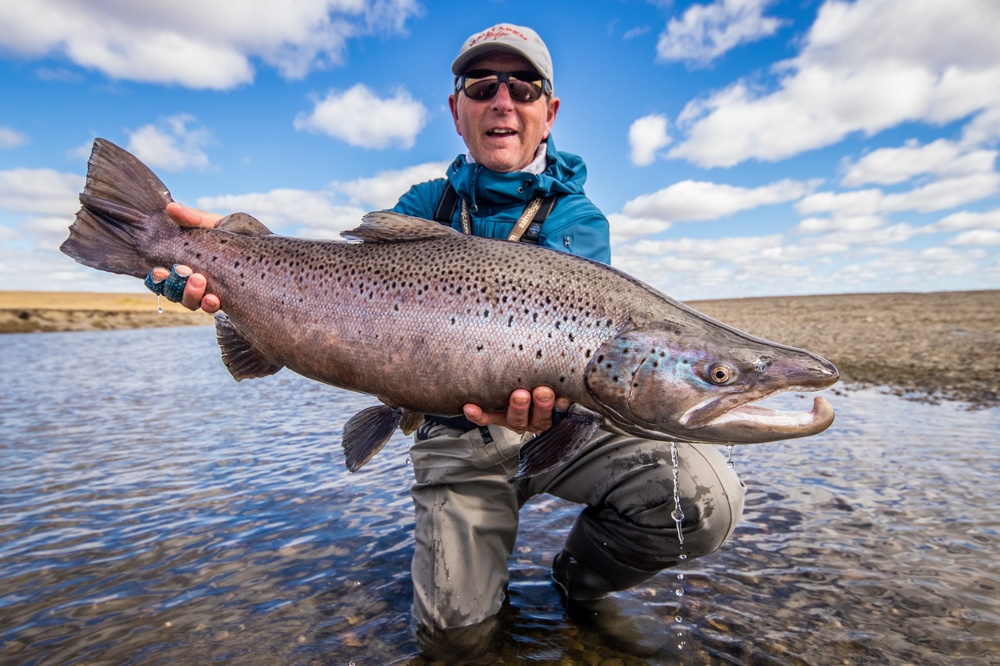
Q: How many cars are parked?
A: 0